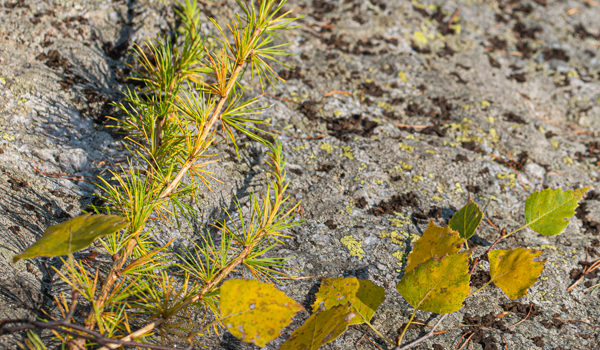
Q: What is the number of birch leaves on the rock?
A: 9